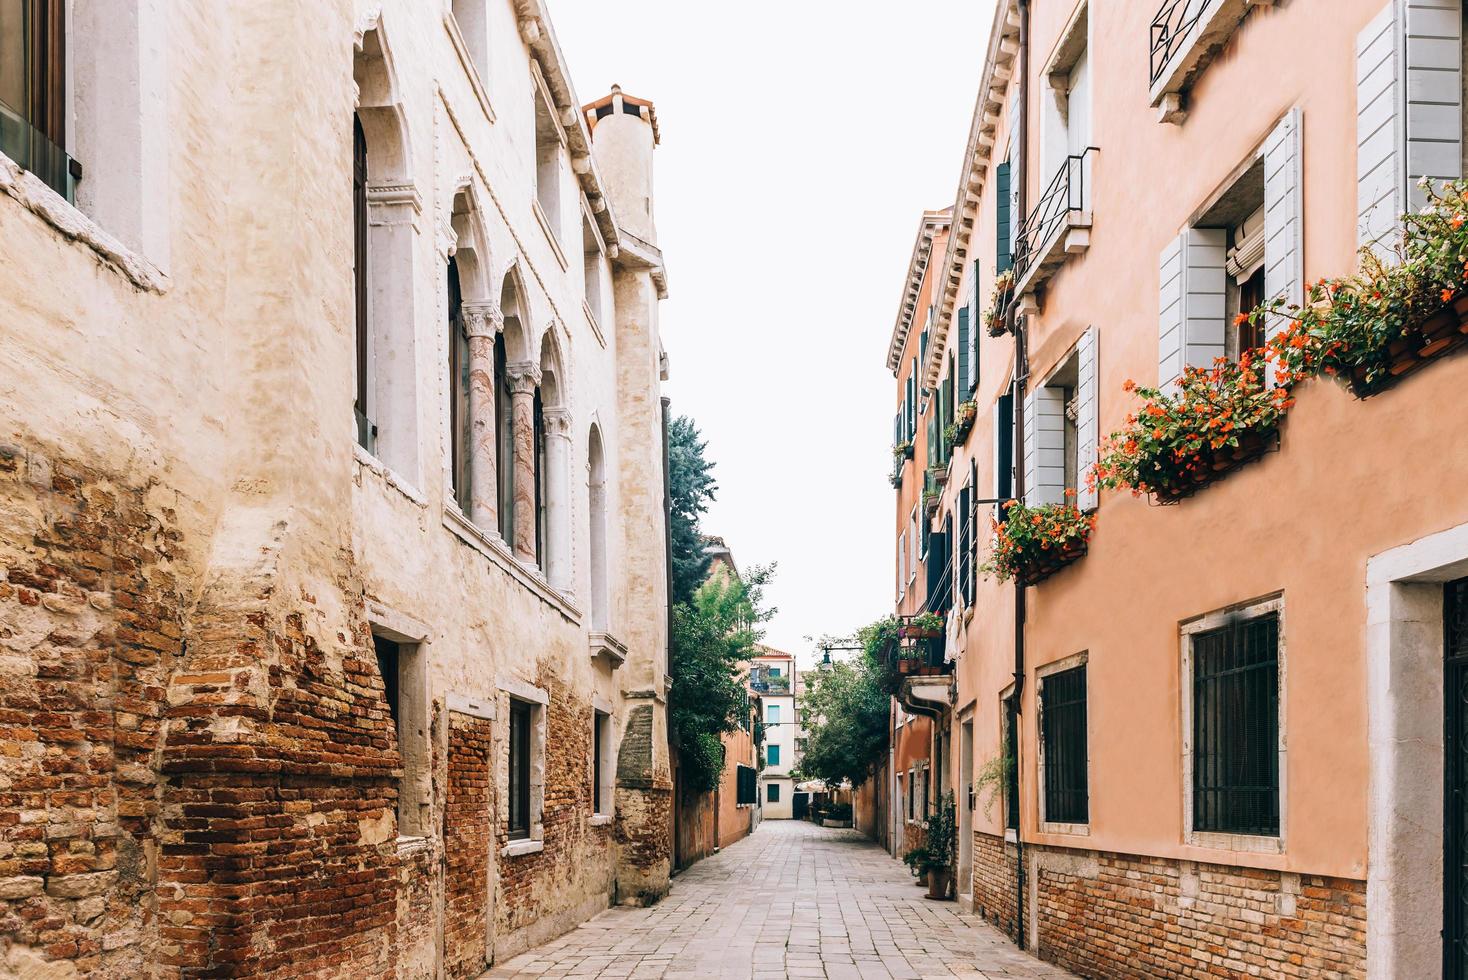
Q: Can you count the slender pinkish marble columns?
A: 2